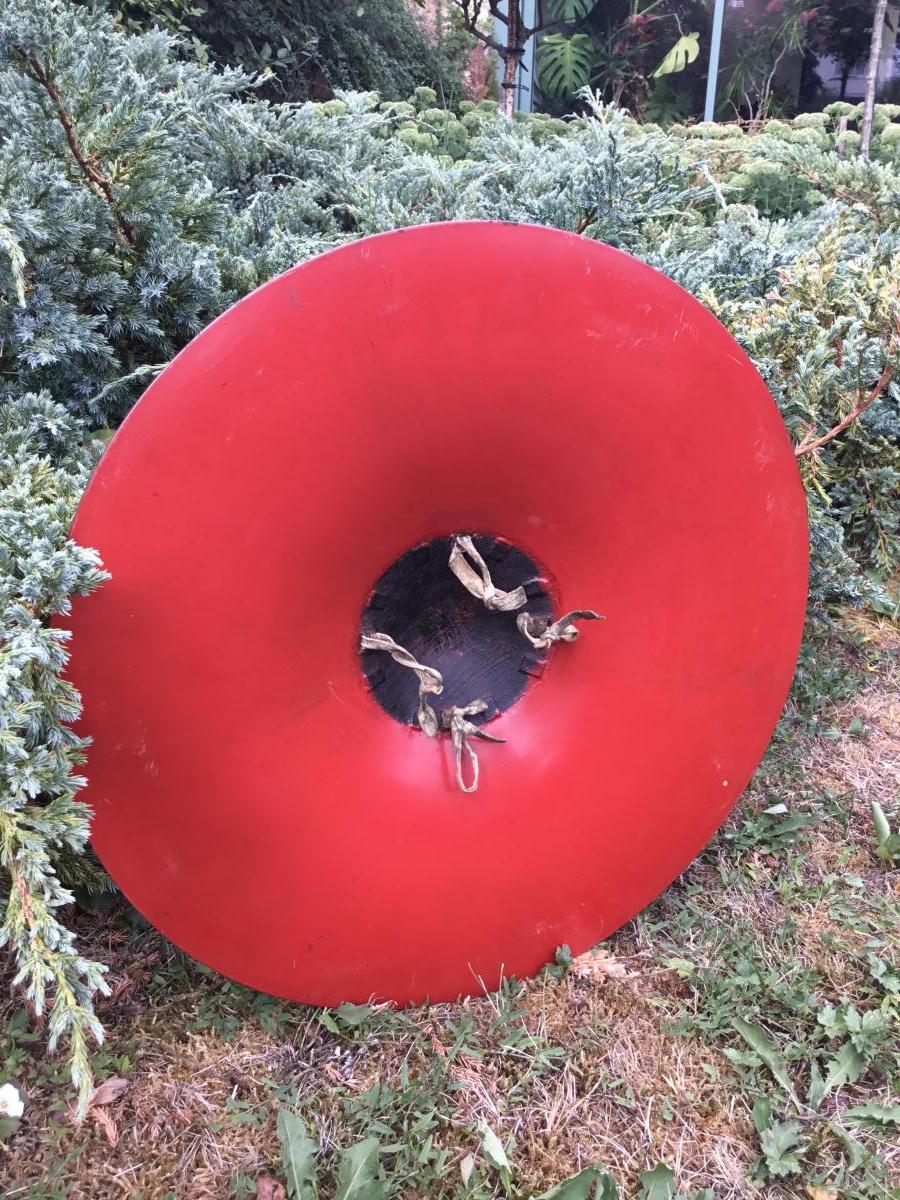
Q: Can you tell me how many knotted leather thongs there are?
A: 4